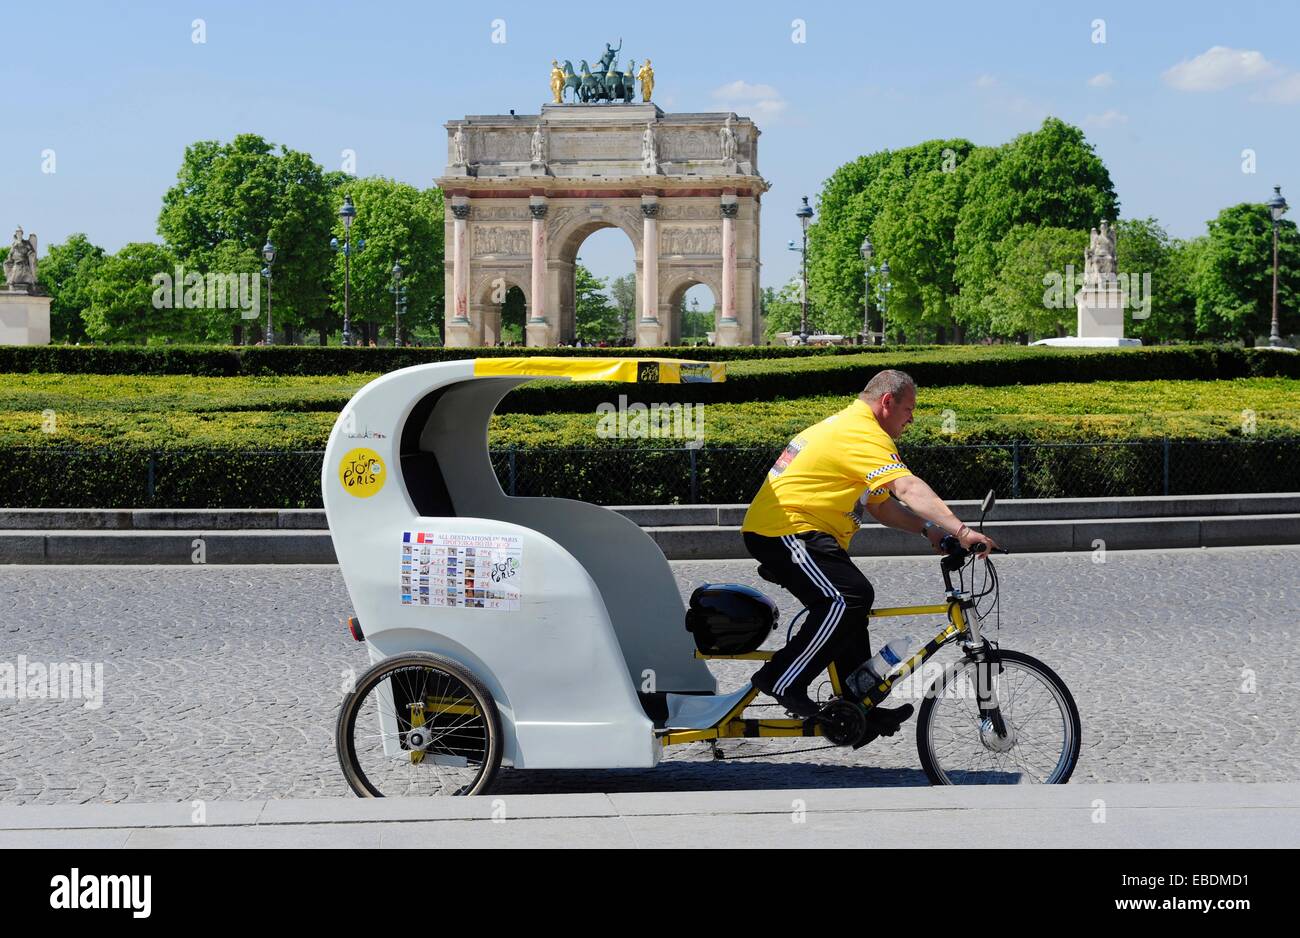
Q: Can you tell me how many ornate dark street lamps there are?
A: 7